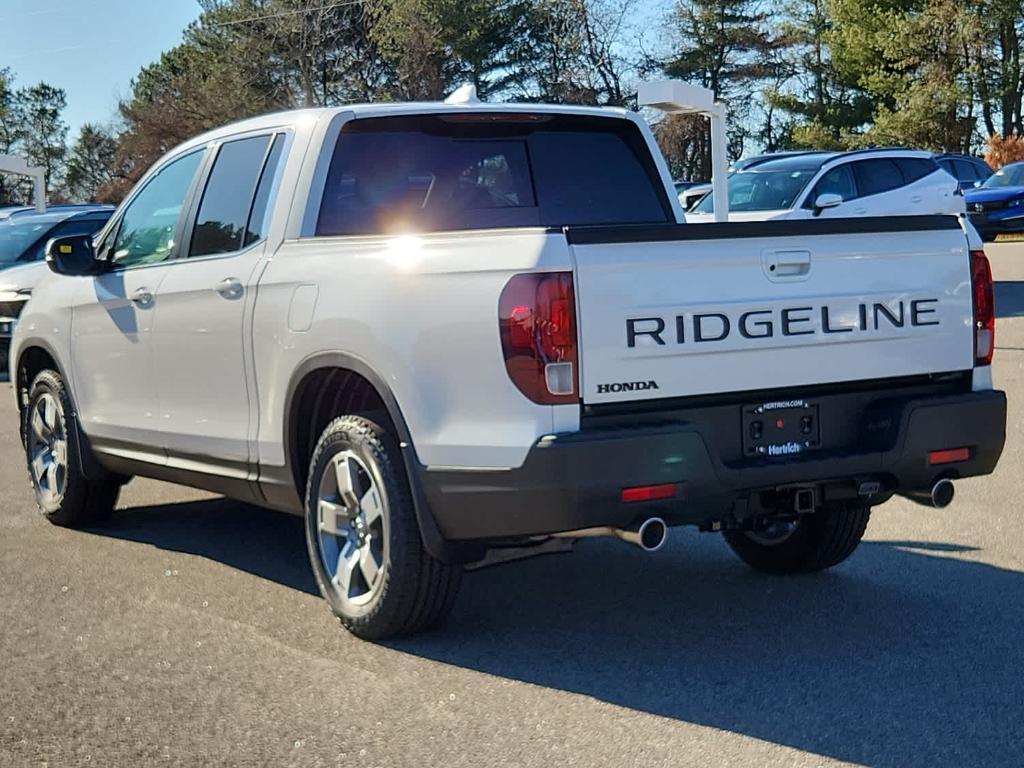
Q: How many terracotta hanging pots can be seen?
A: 0